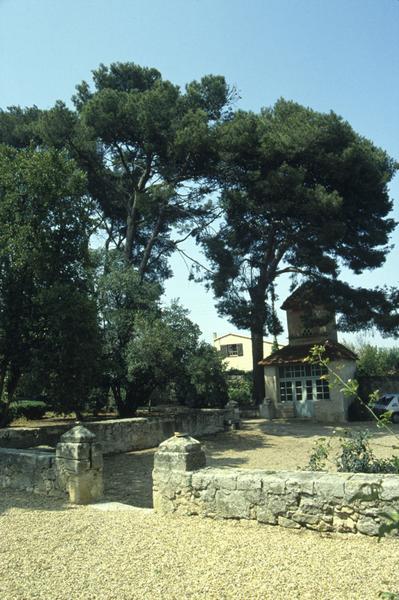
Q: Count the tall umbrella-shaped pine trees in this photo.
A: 2